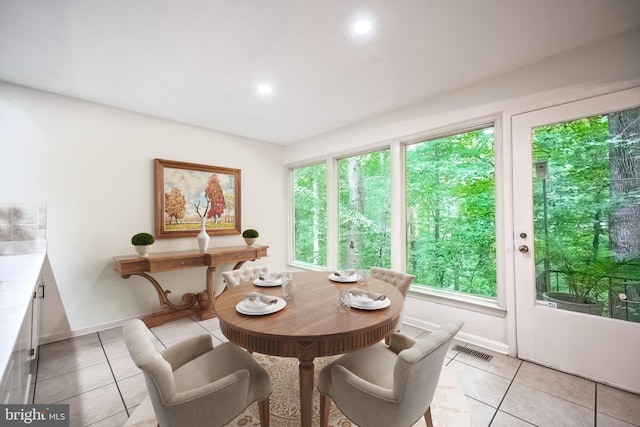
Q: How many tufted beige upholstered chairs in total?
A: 4